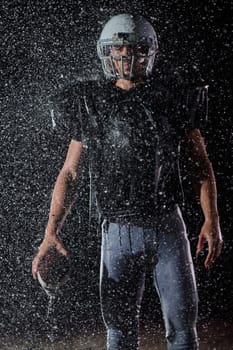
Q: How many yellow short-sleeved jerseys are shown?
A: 0